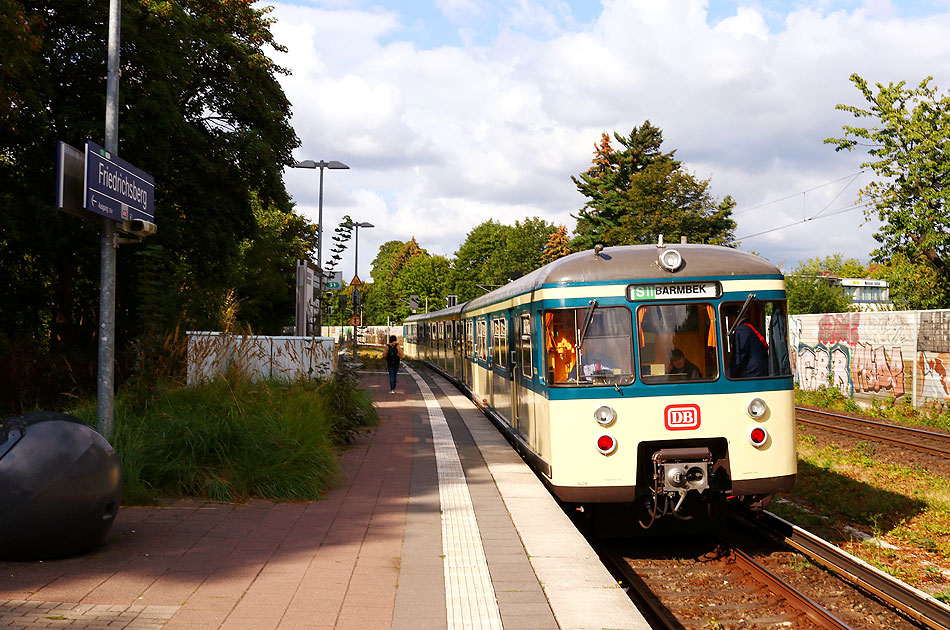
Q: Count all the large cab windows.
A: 3